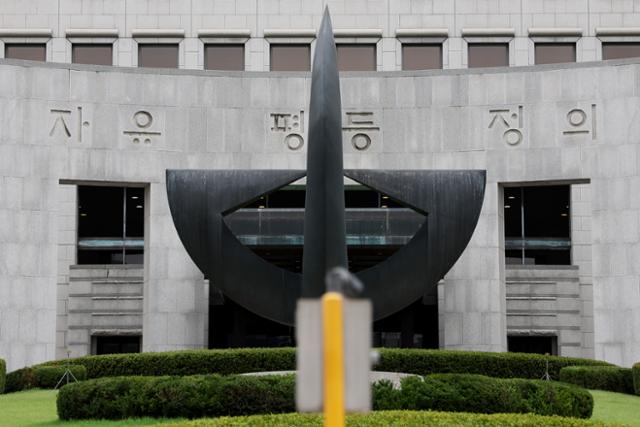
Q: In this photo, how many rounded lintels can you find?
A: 10